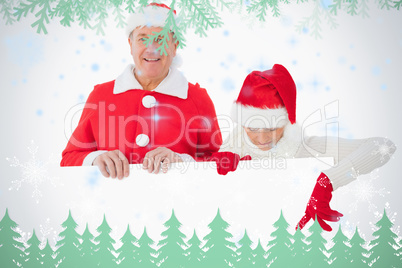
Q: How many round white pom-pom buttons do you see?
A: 2